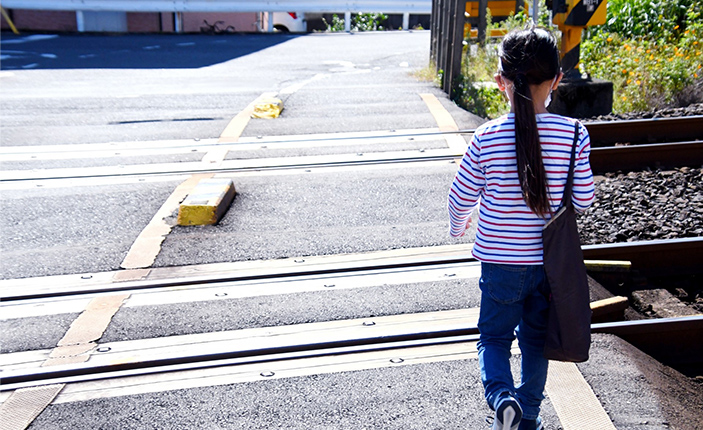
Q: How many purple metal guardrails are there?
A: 0